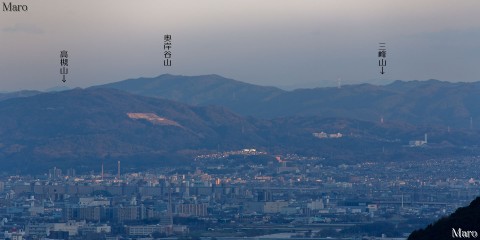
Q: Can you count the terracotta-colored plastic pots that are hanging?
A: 0